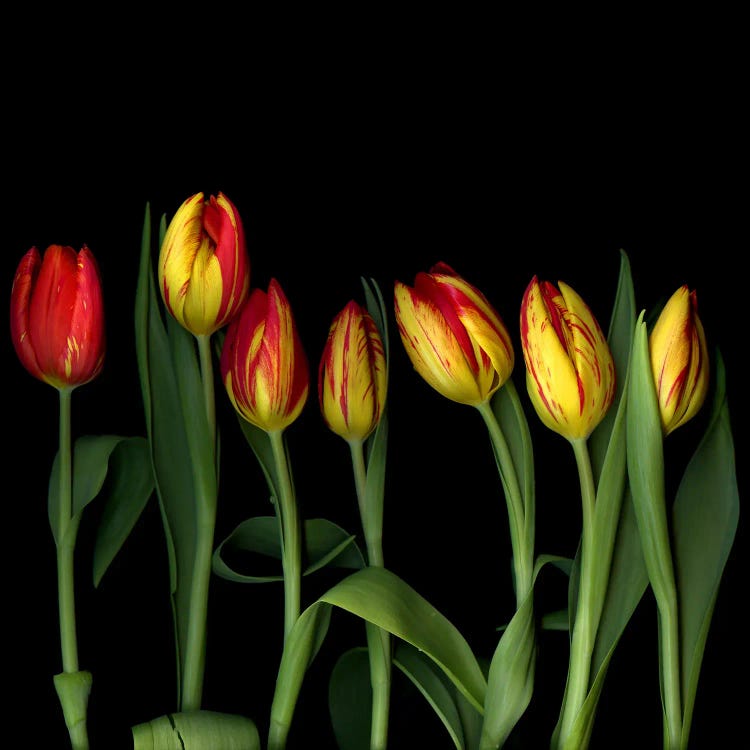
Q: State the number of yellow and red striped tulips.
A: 6